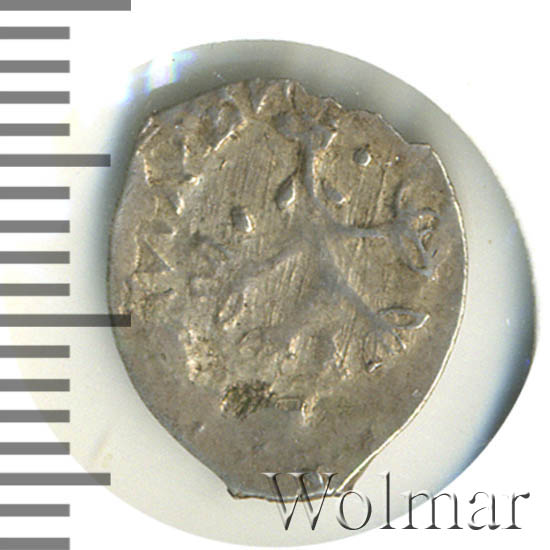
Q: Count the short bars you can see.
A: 14